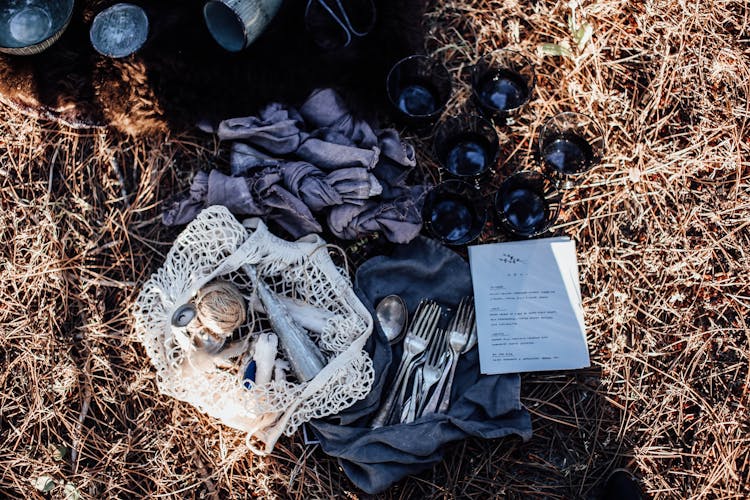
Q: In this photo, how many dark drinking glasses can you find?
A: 6